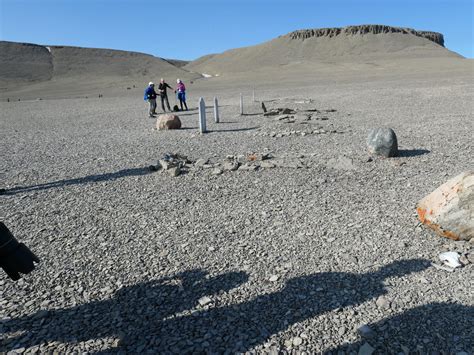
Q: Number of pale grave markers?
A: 4